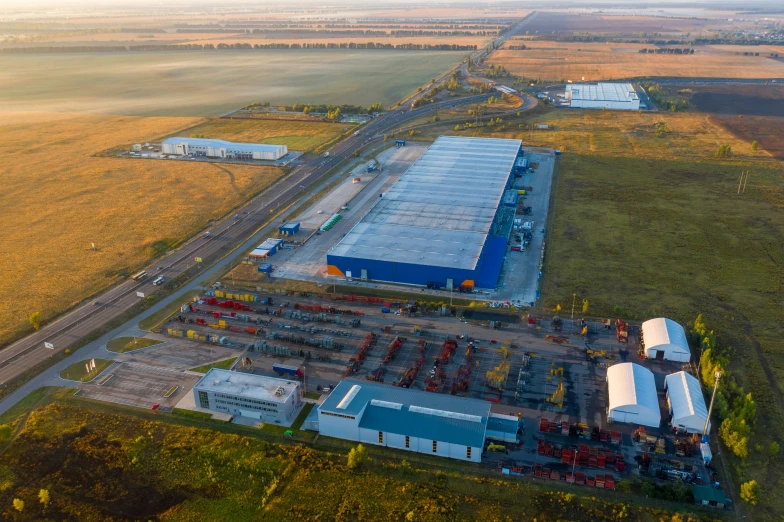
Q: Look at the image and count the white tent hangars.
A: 3